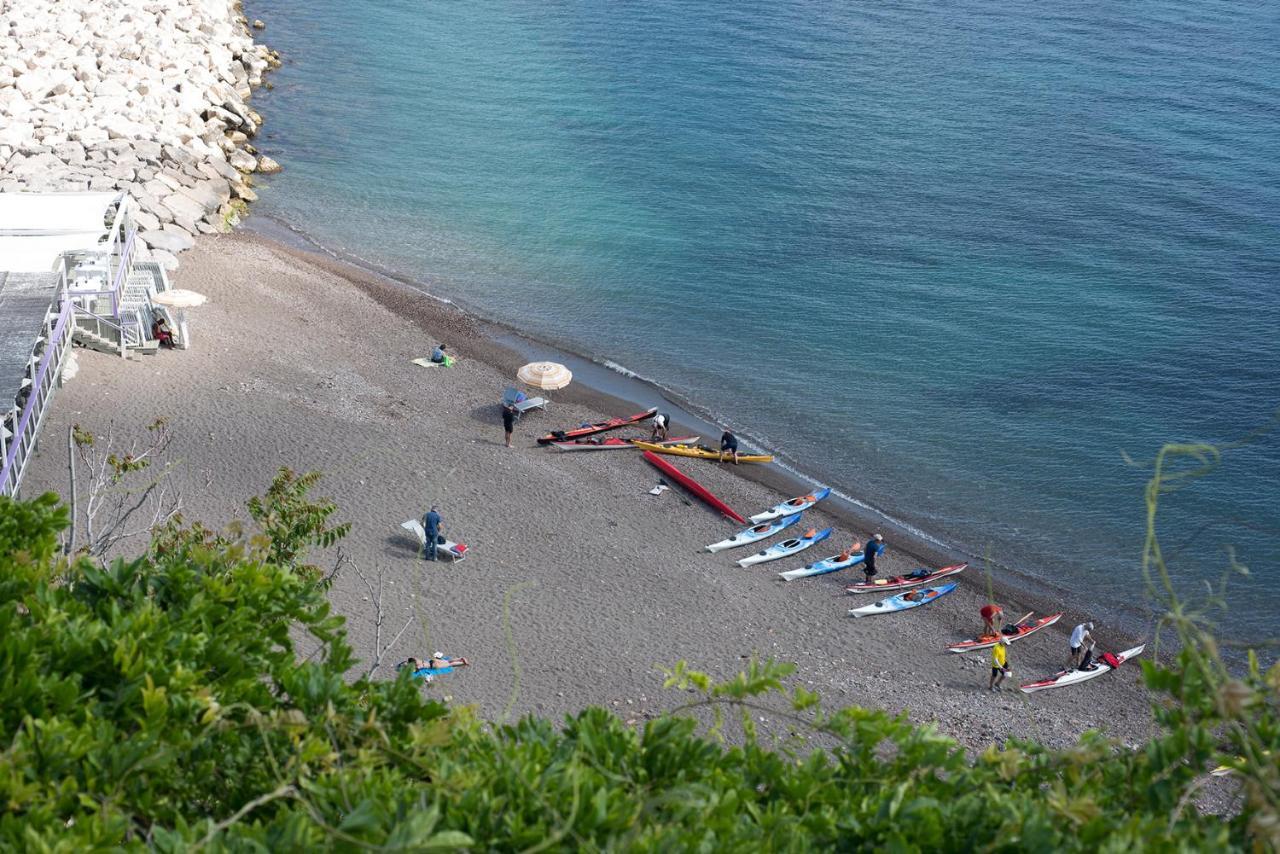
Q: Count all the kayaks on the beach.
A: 12